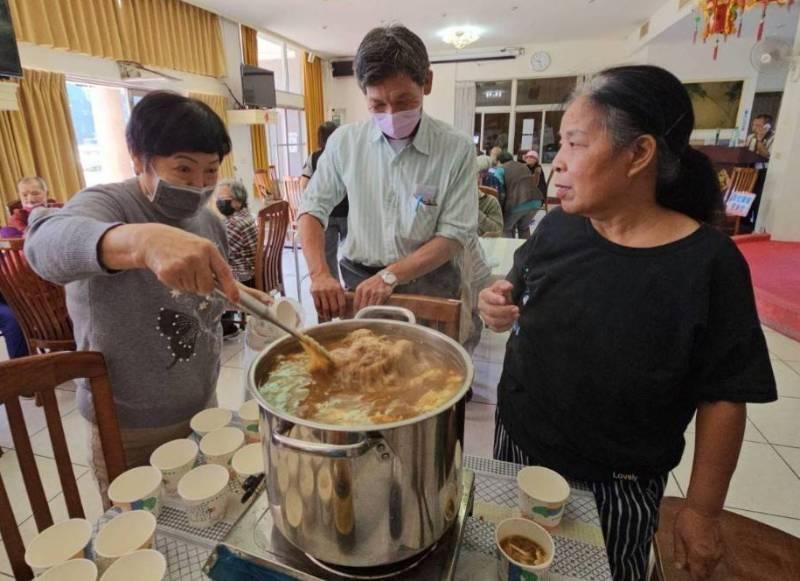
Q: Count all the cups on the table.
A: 13